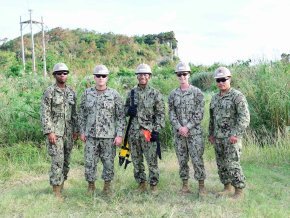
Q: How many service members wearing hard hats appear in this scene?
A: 5